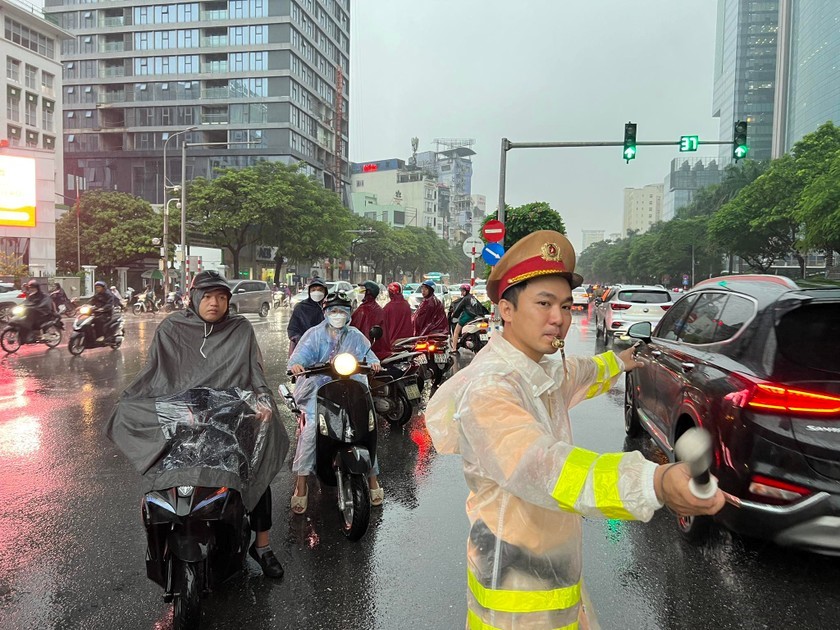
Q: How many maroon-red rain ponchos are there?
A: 3